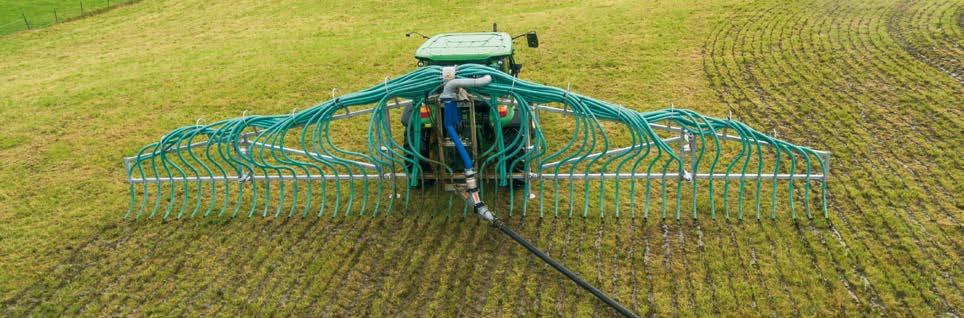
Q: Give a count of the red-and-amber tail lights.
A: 2